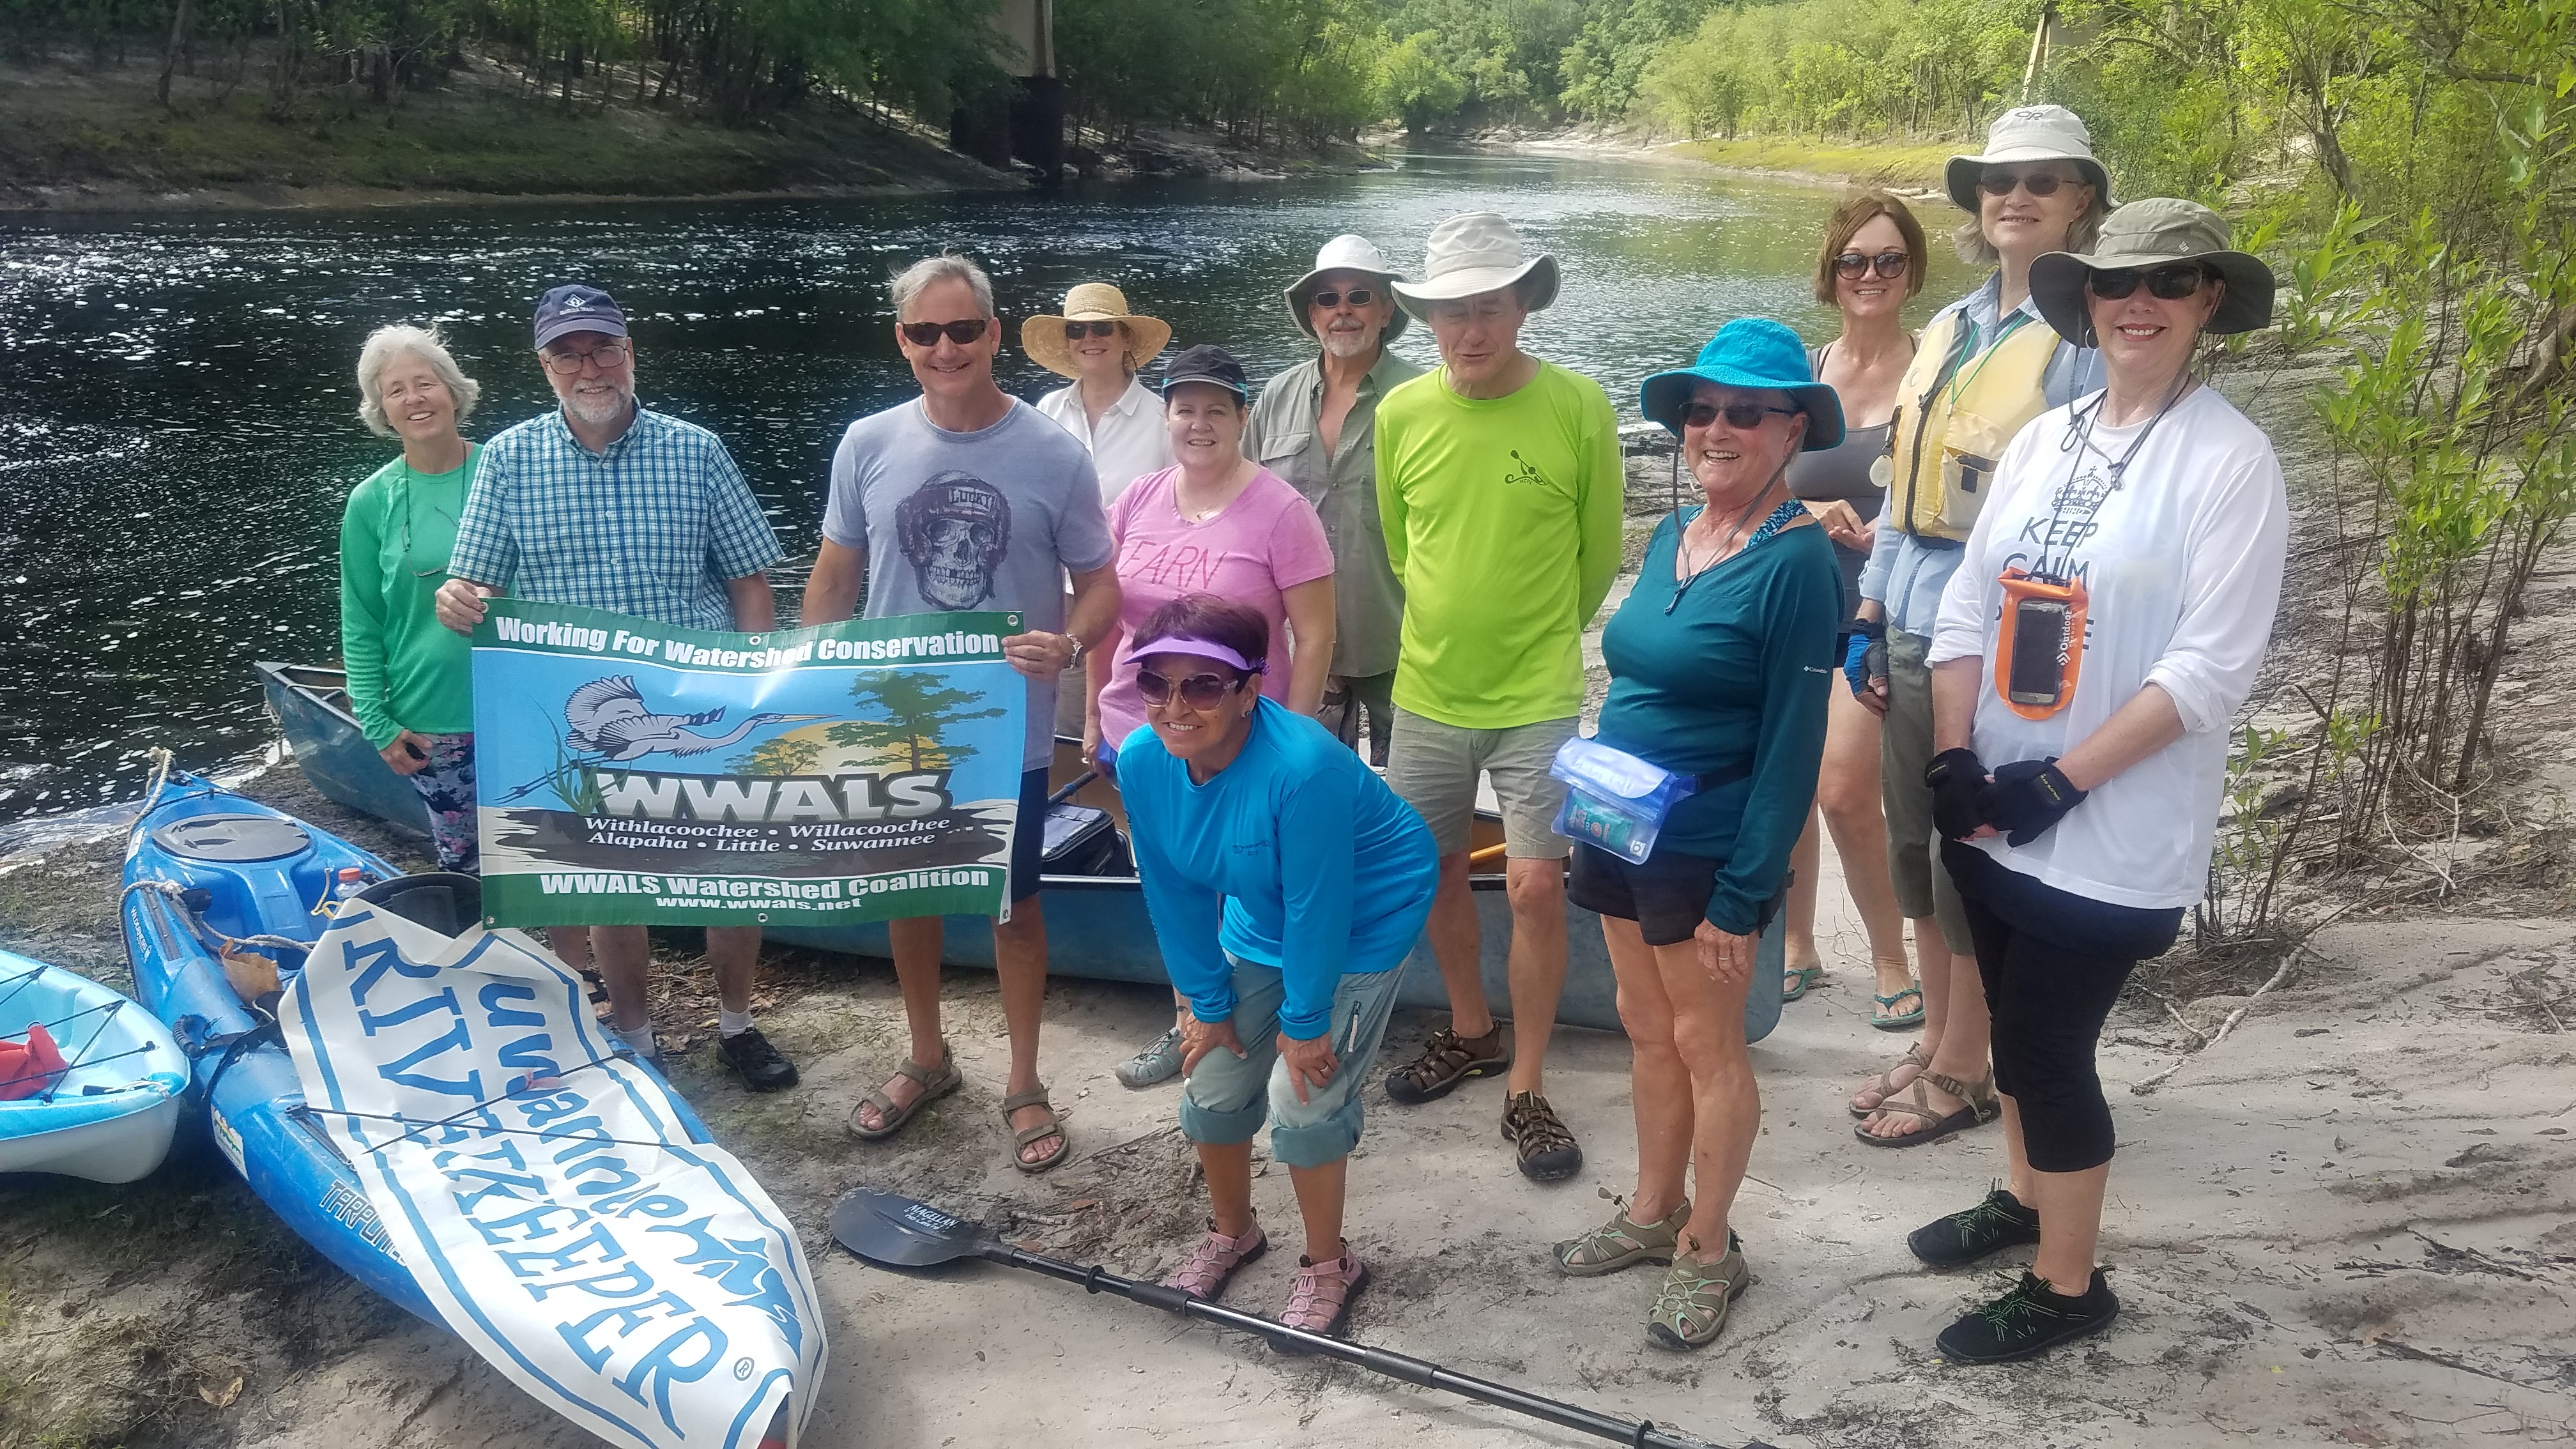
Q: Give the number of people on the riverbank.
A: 12